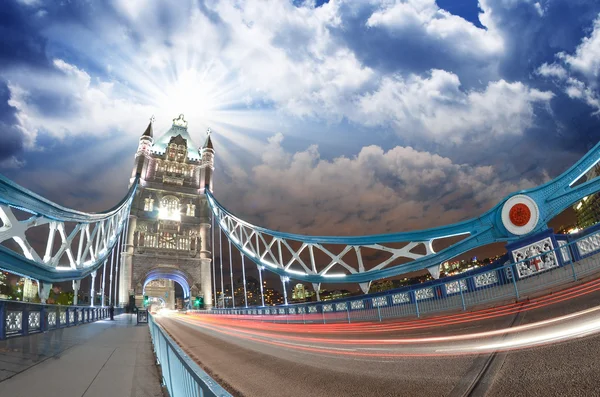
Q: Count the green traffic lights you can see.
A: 2